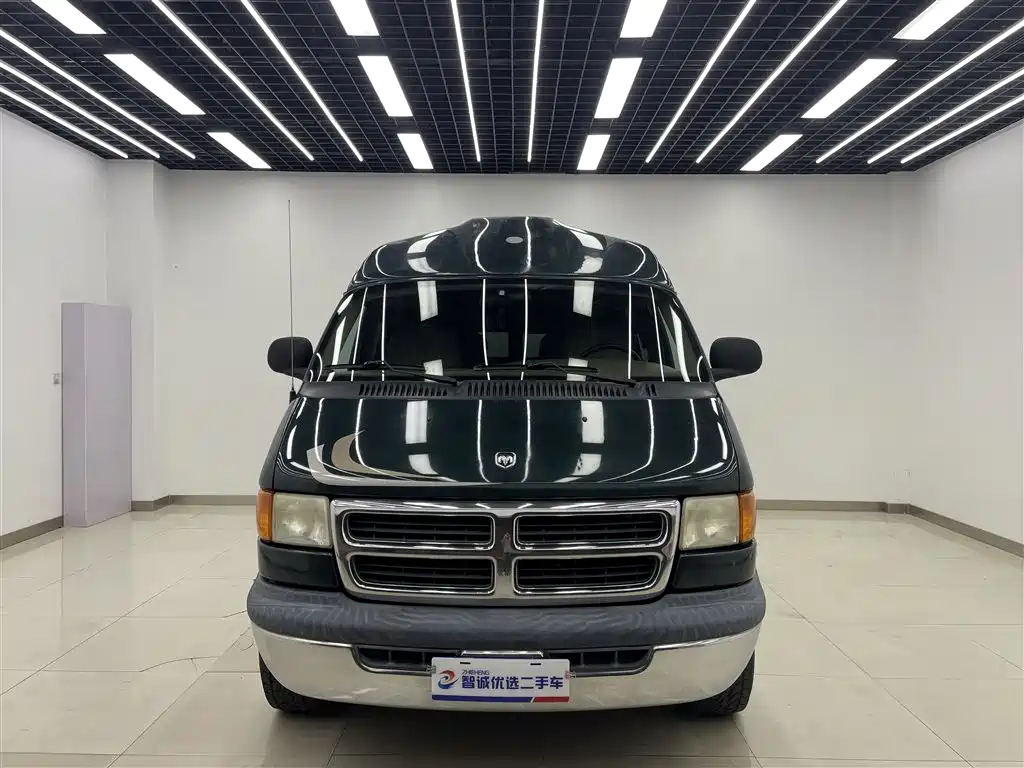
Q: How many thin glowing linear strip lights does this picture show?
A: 12